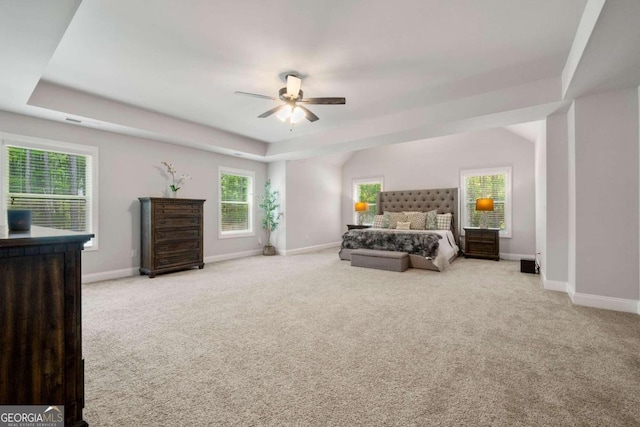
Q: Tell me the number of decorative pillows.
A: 7